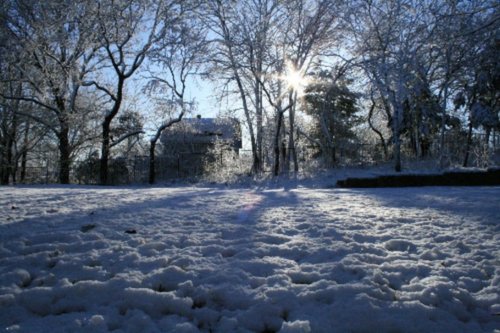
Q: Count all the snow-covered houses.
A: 1